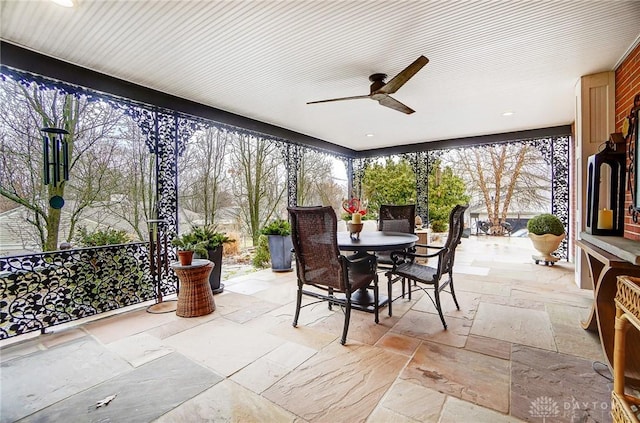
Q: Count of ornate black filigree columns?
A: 5